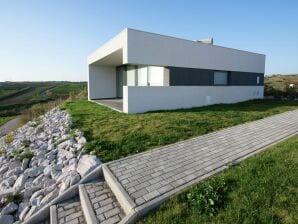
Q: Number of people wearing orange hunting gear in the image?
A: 0